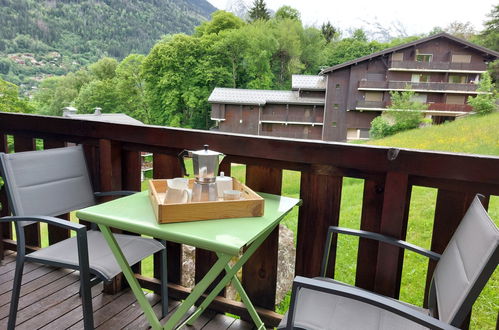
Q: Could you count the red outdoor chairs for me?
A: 0